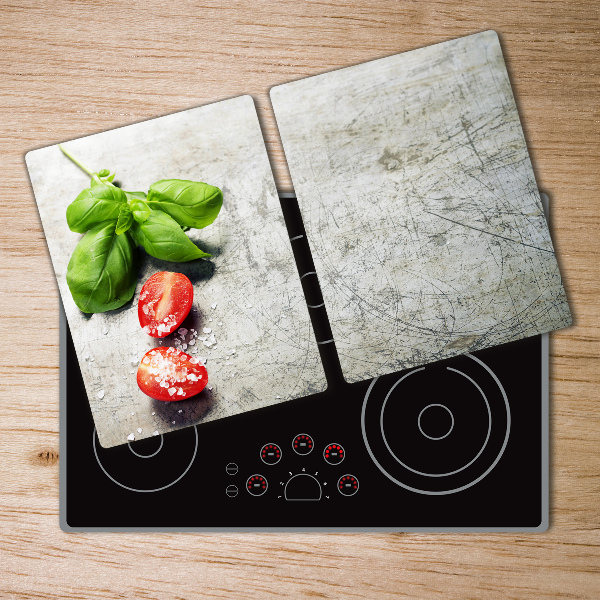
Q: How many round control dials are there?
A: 5